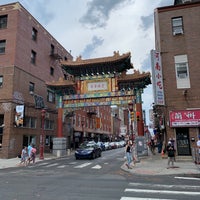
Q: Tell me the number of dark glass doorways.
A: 1